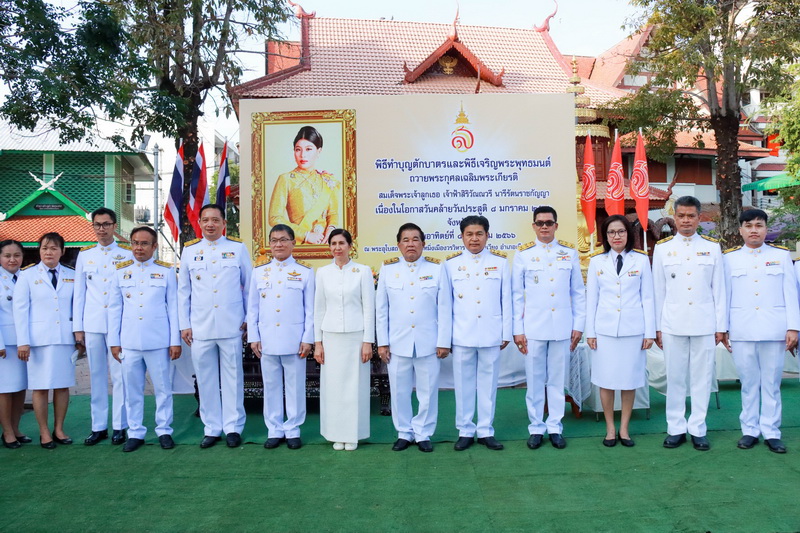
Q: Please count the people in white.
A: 13